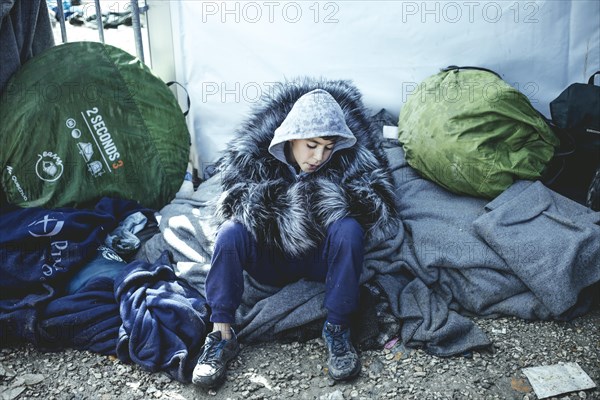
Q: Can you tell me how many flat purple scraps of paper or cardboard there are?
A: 1